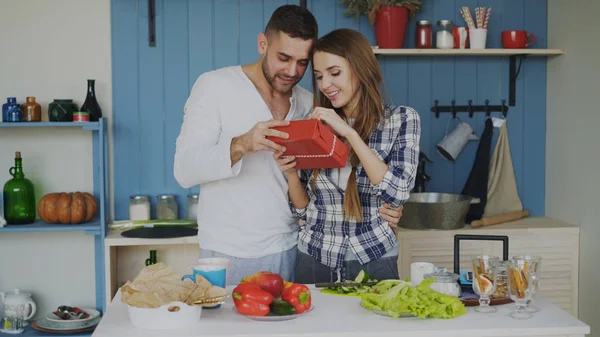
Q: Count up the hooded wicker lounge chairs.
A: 0